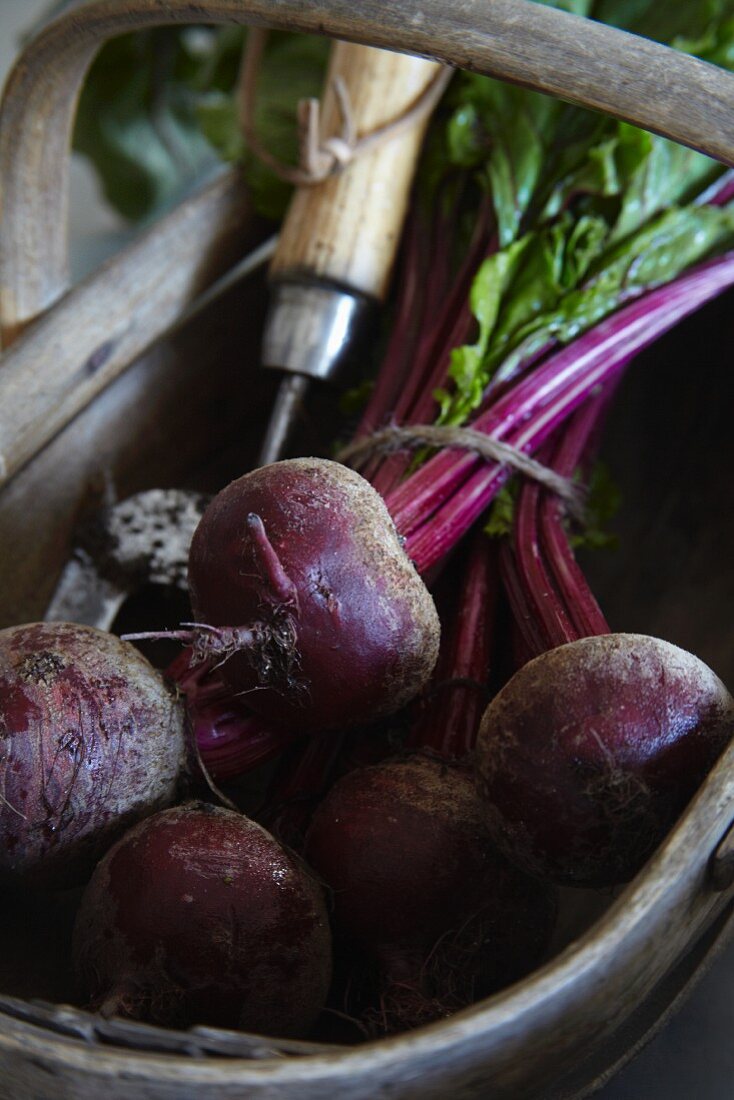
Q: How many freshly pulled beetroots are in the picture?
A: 5